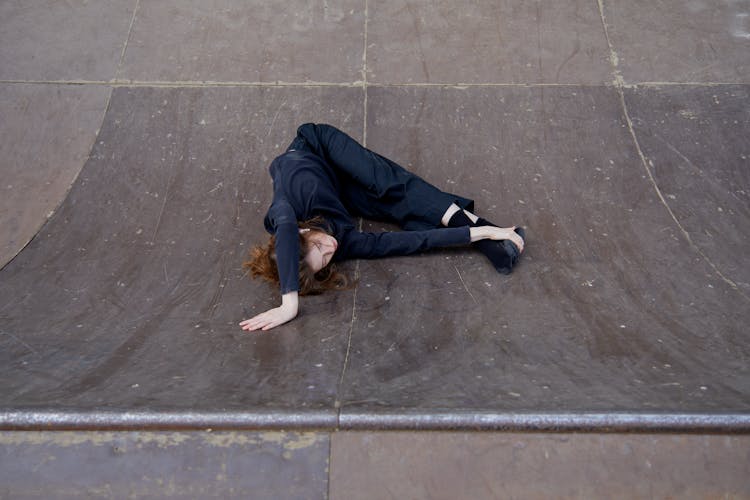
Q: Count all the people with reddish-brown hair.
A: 1